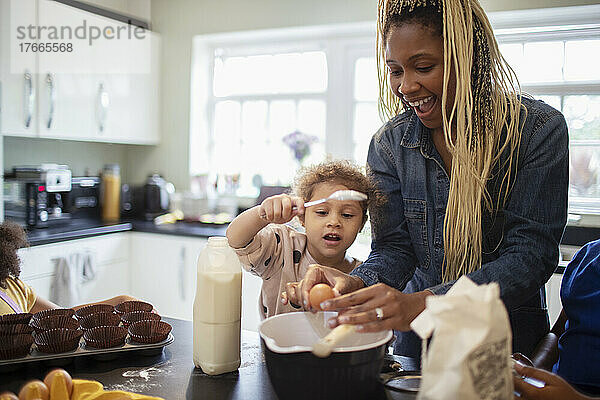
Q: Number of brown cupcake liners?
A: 12